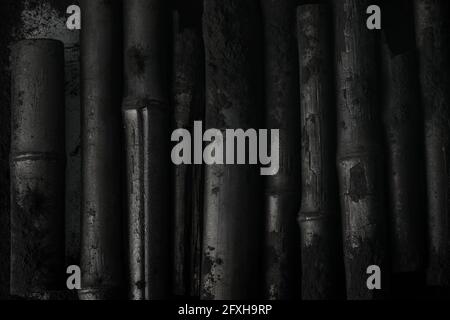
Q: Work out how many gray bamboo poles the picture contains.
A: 10